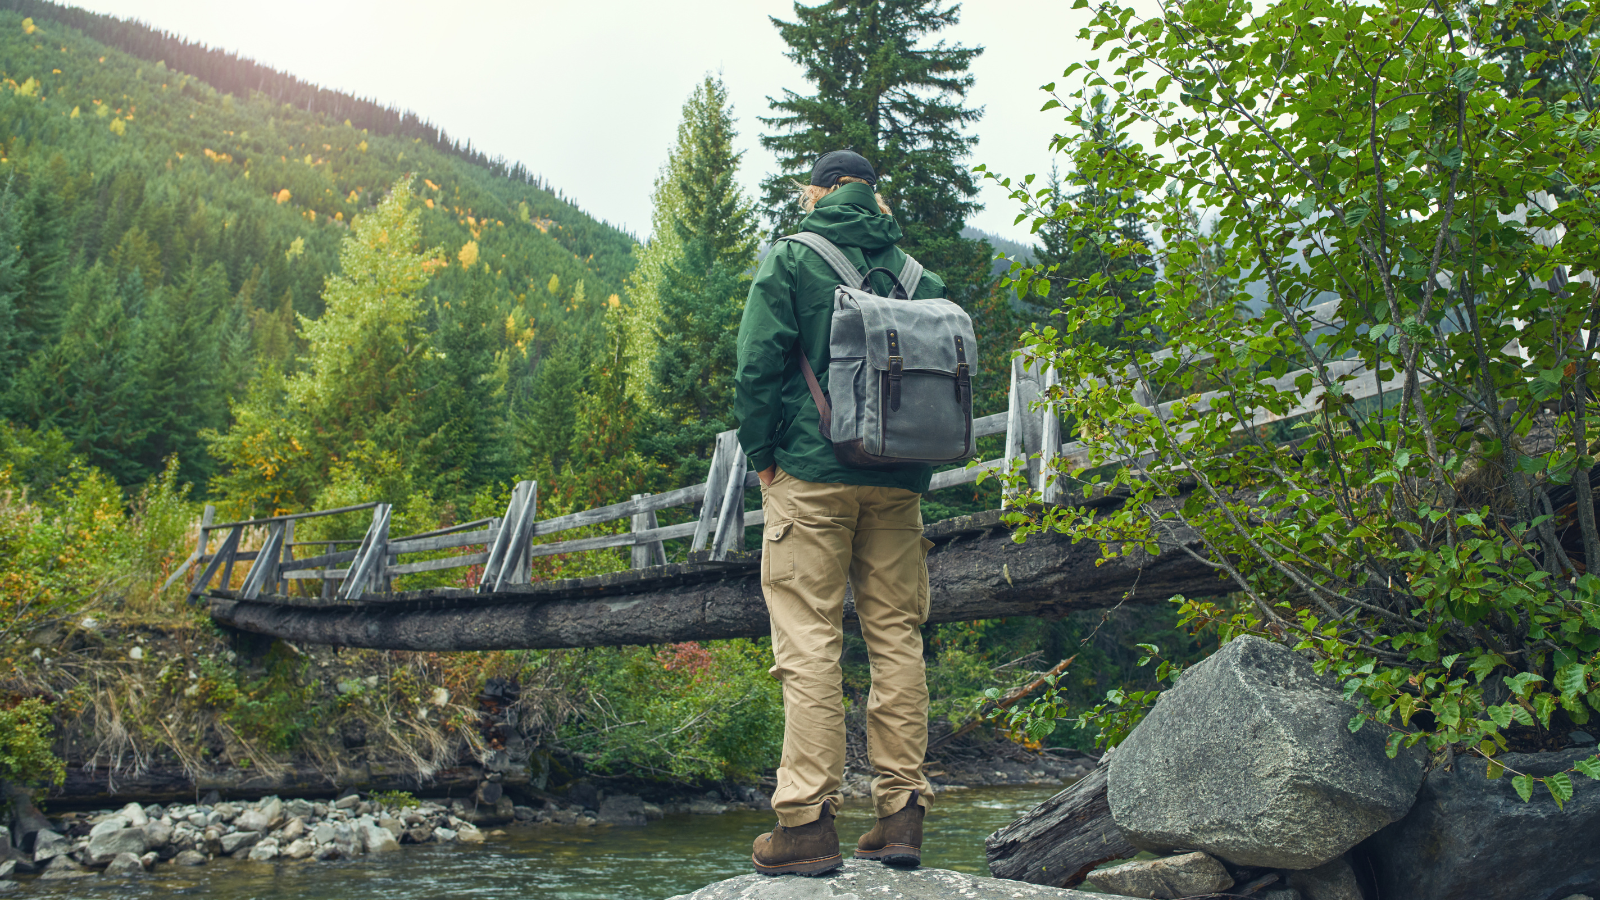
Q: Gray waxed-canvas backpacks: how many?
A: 1